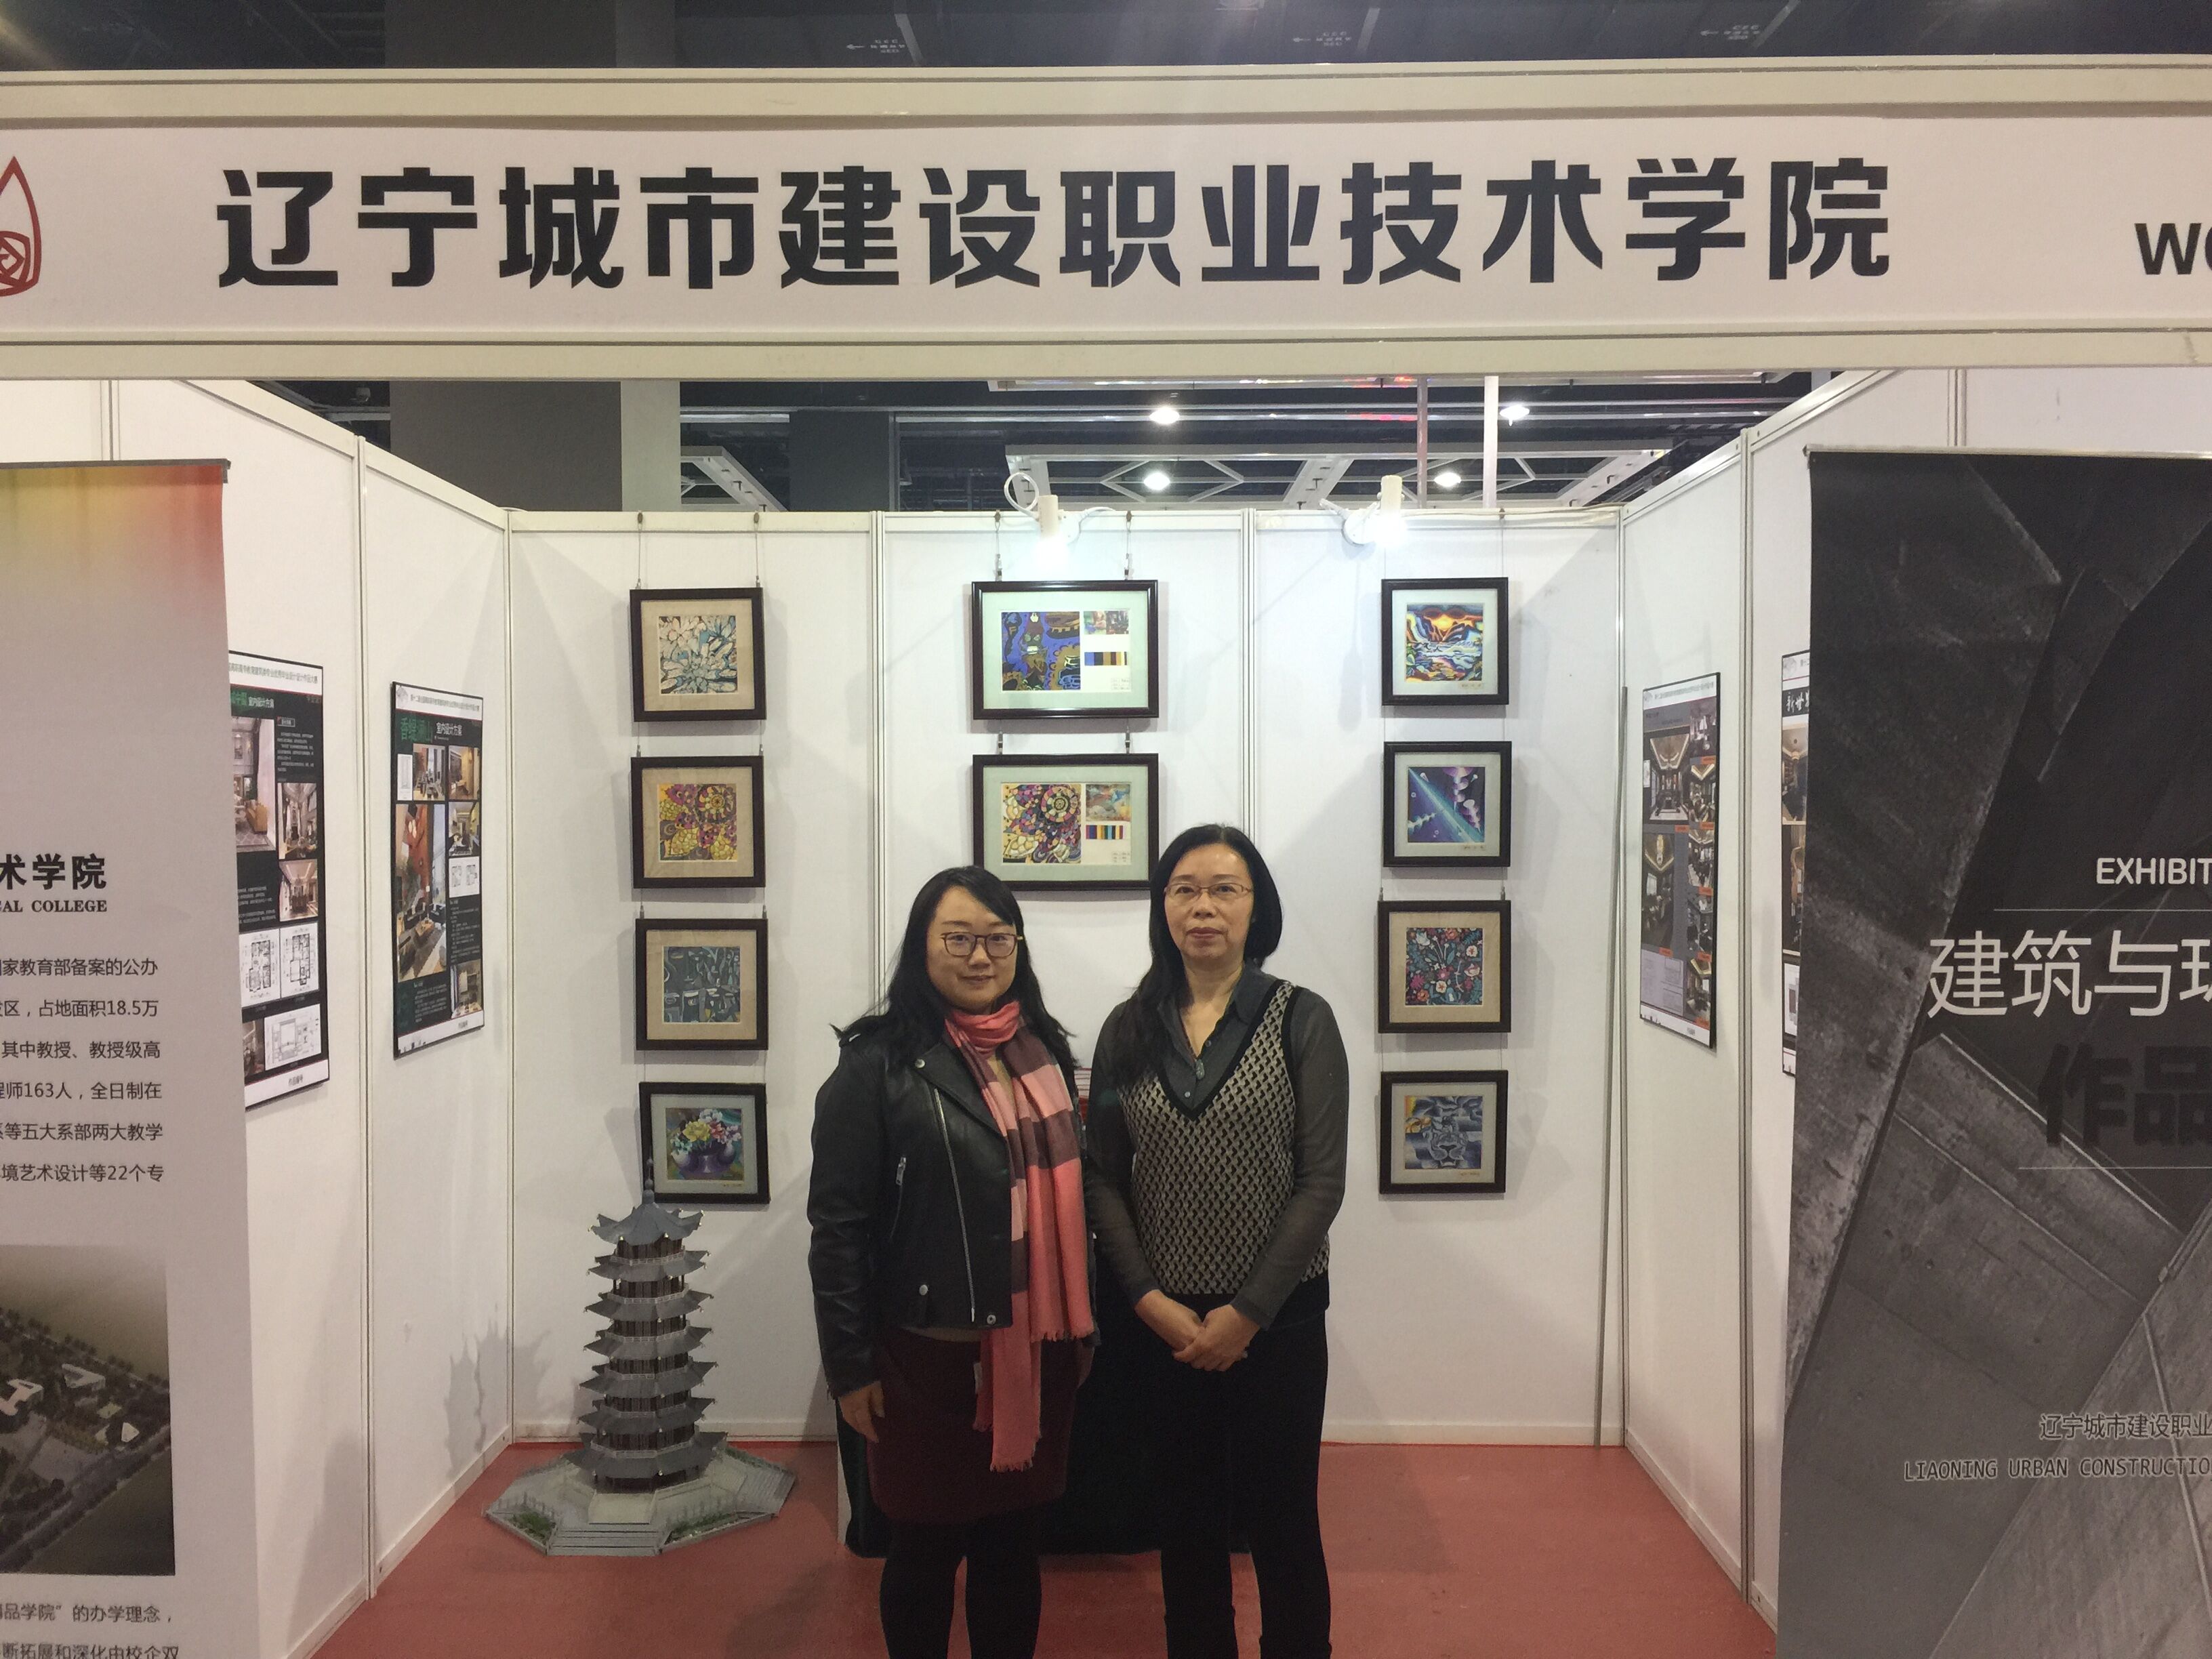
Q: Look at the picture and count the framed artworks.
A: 10